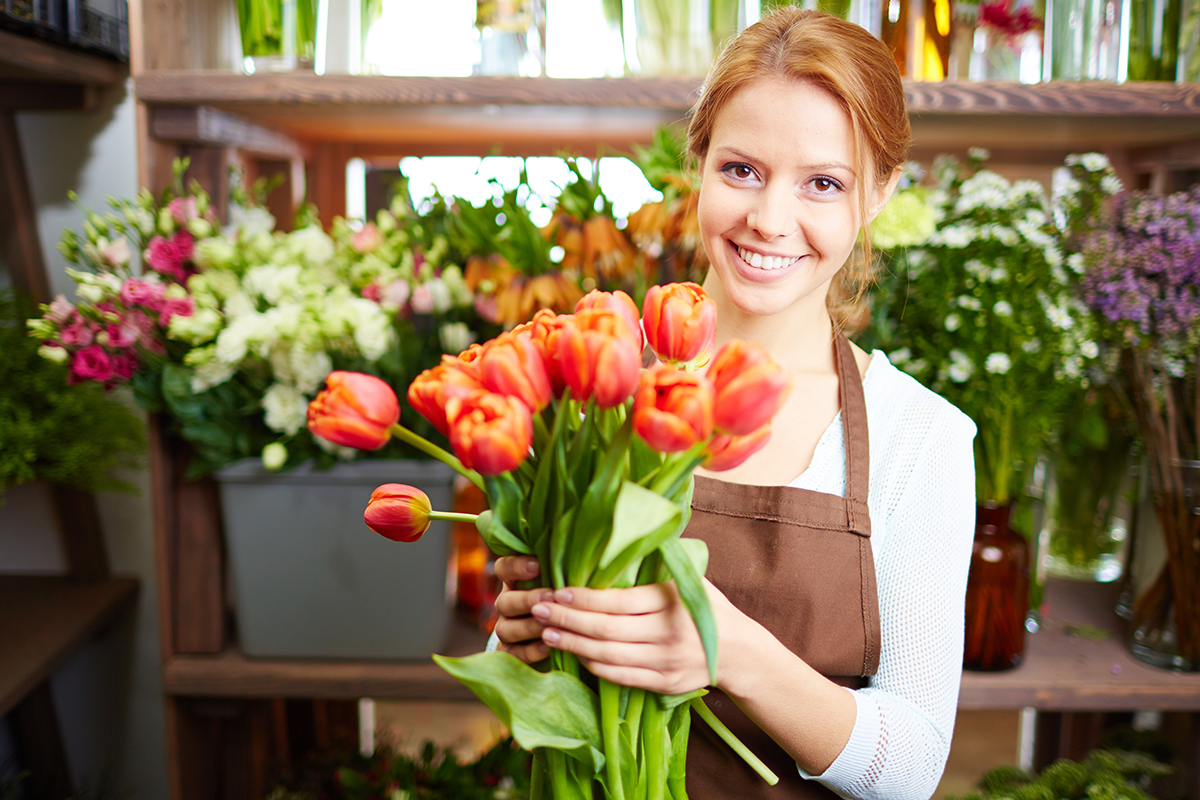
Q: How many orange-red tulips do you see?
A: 13